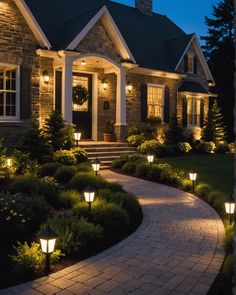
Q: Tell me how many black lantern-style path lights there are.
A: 7